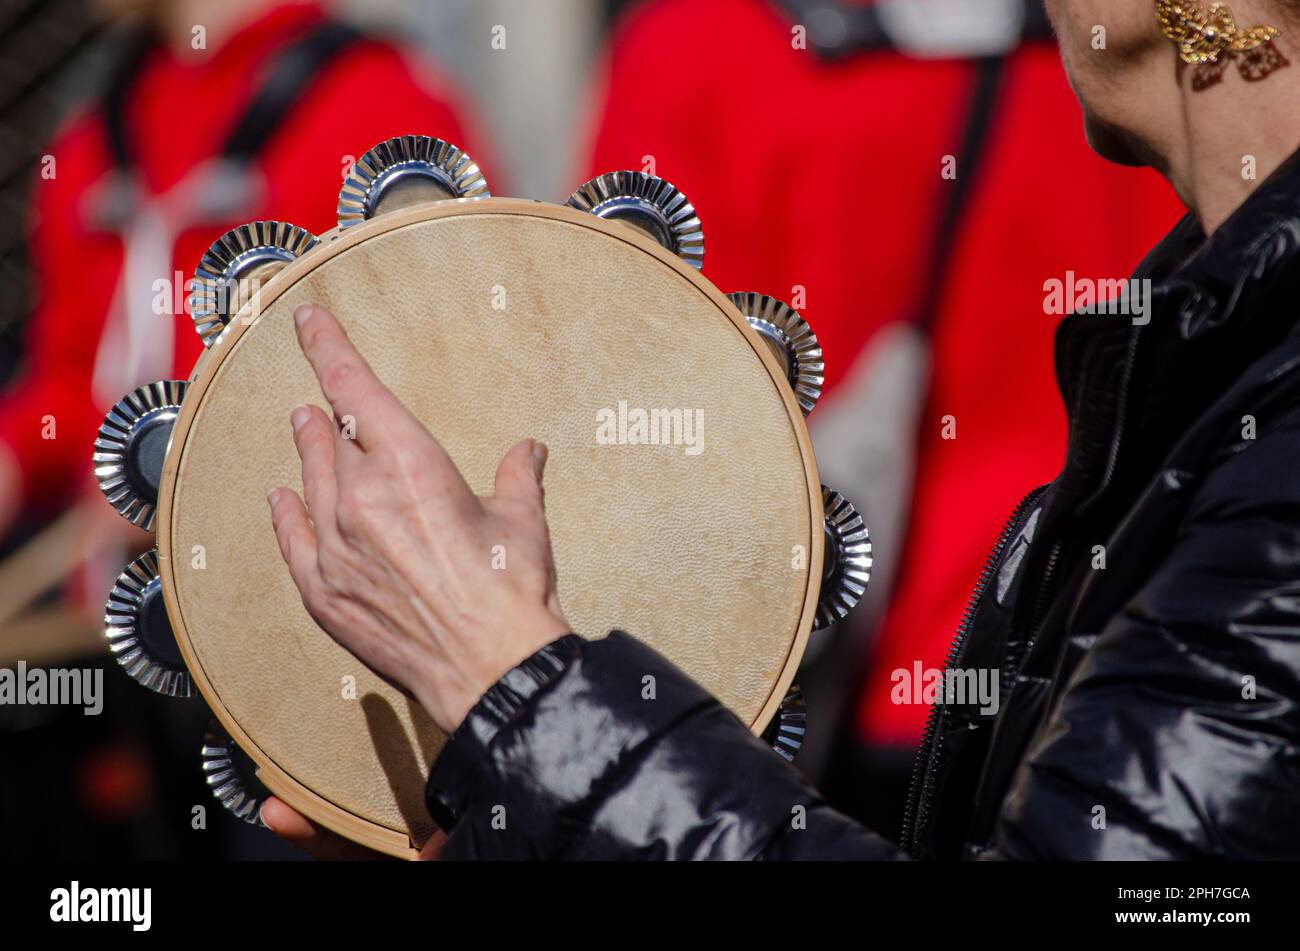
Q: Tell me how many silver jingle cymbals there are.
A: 9